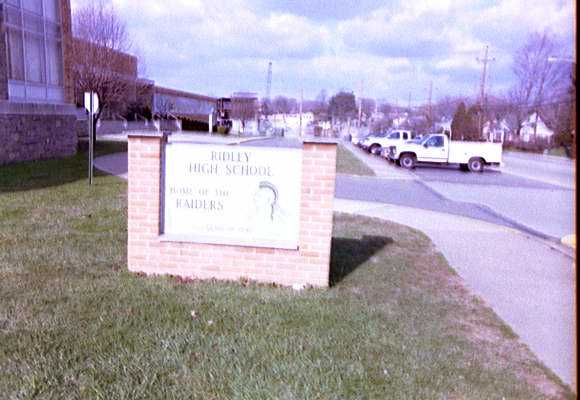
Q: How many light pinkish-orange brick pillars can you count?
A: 2